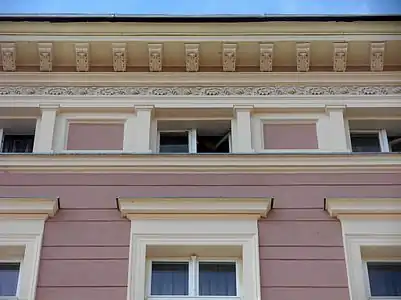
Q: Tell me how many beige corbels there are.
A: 11